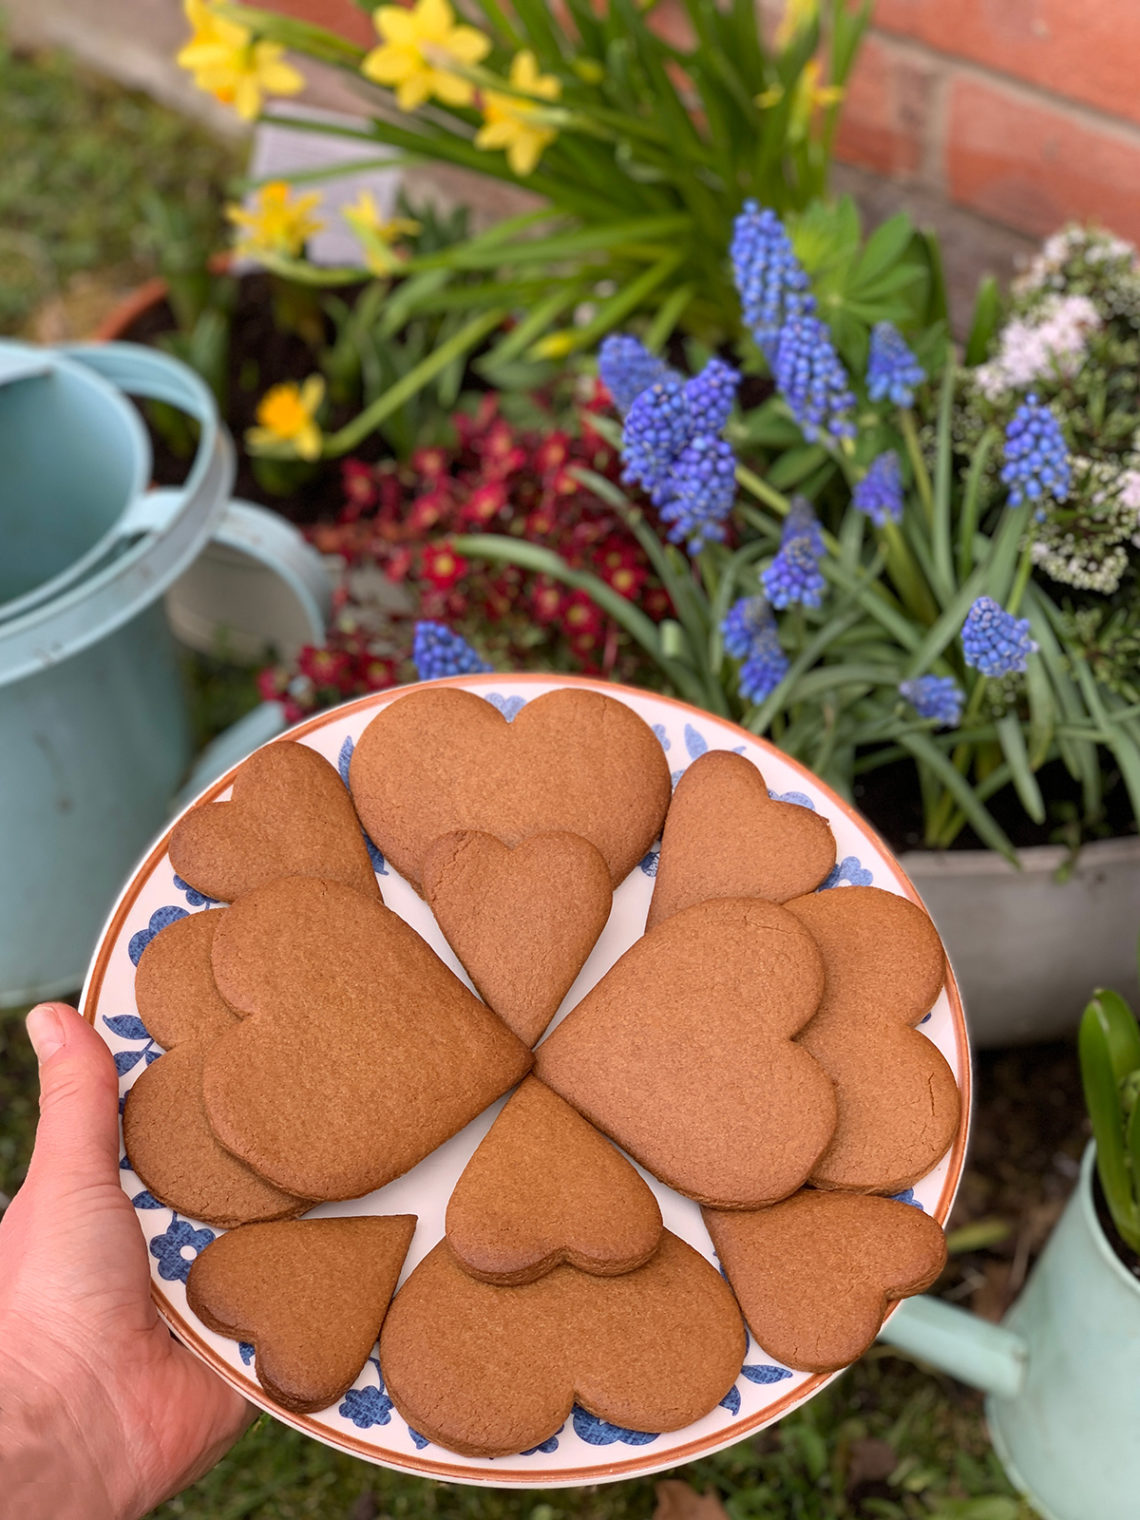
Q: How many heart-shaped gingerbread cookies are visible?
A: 12